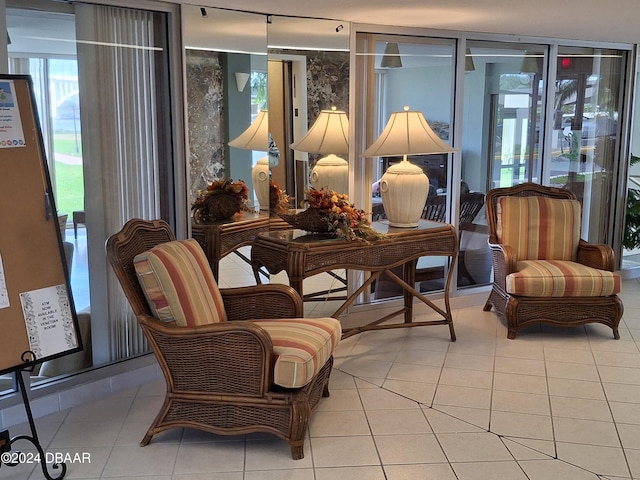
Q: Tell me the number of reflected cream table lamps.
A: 2